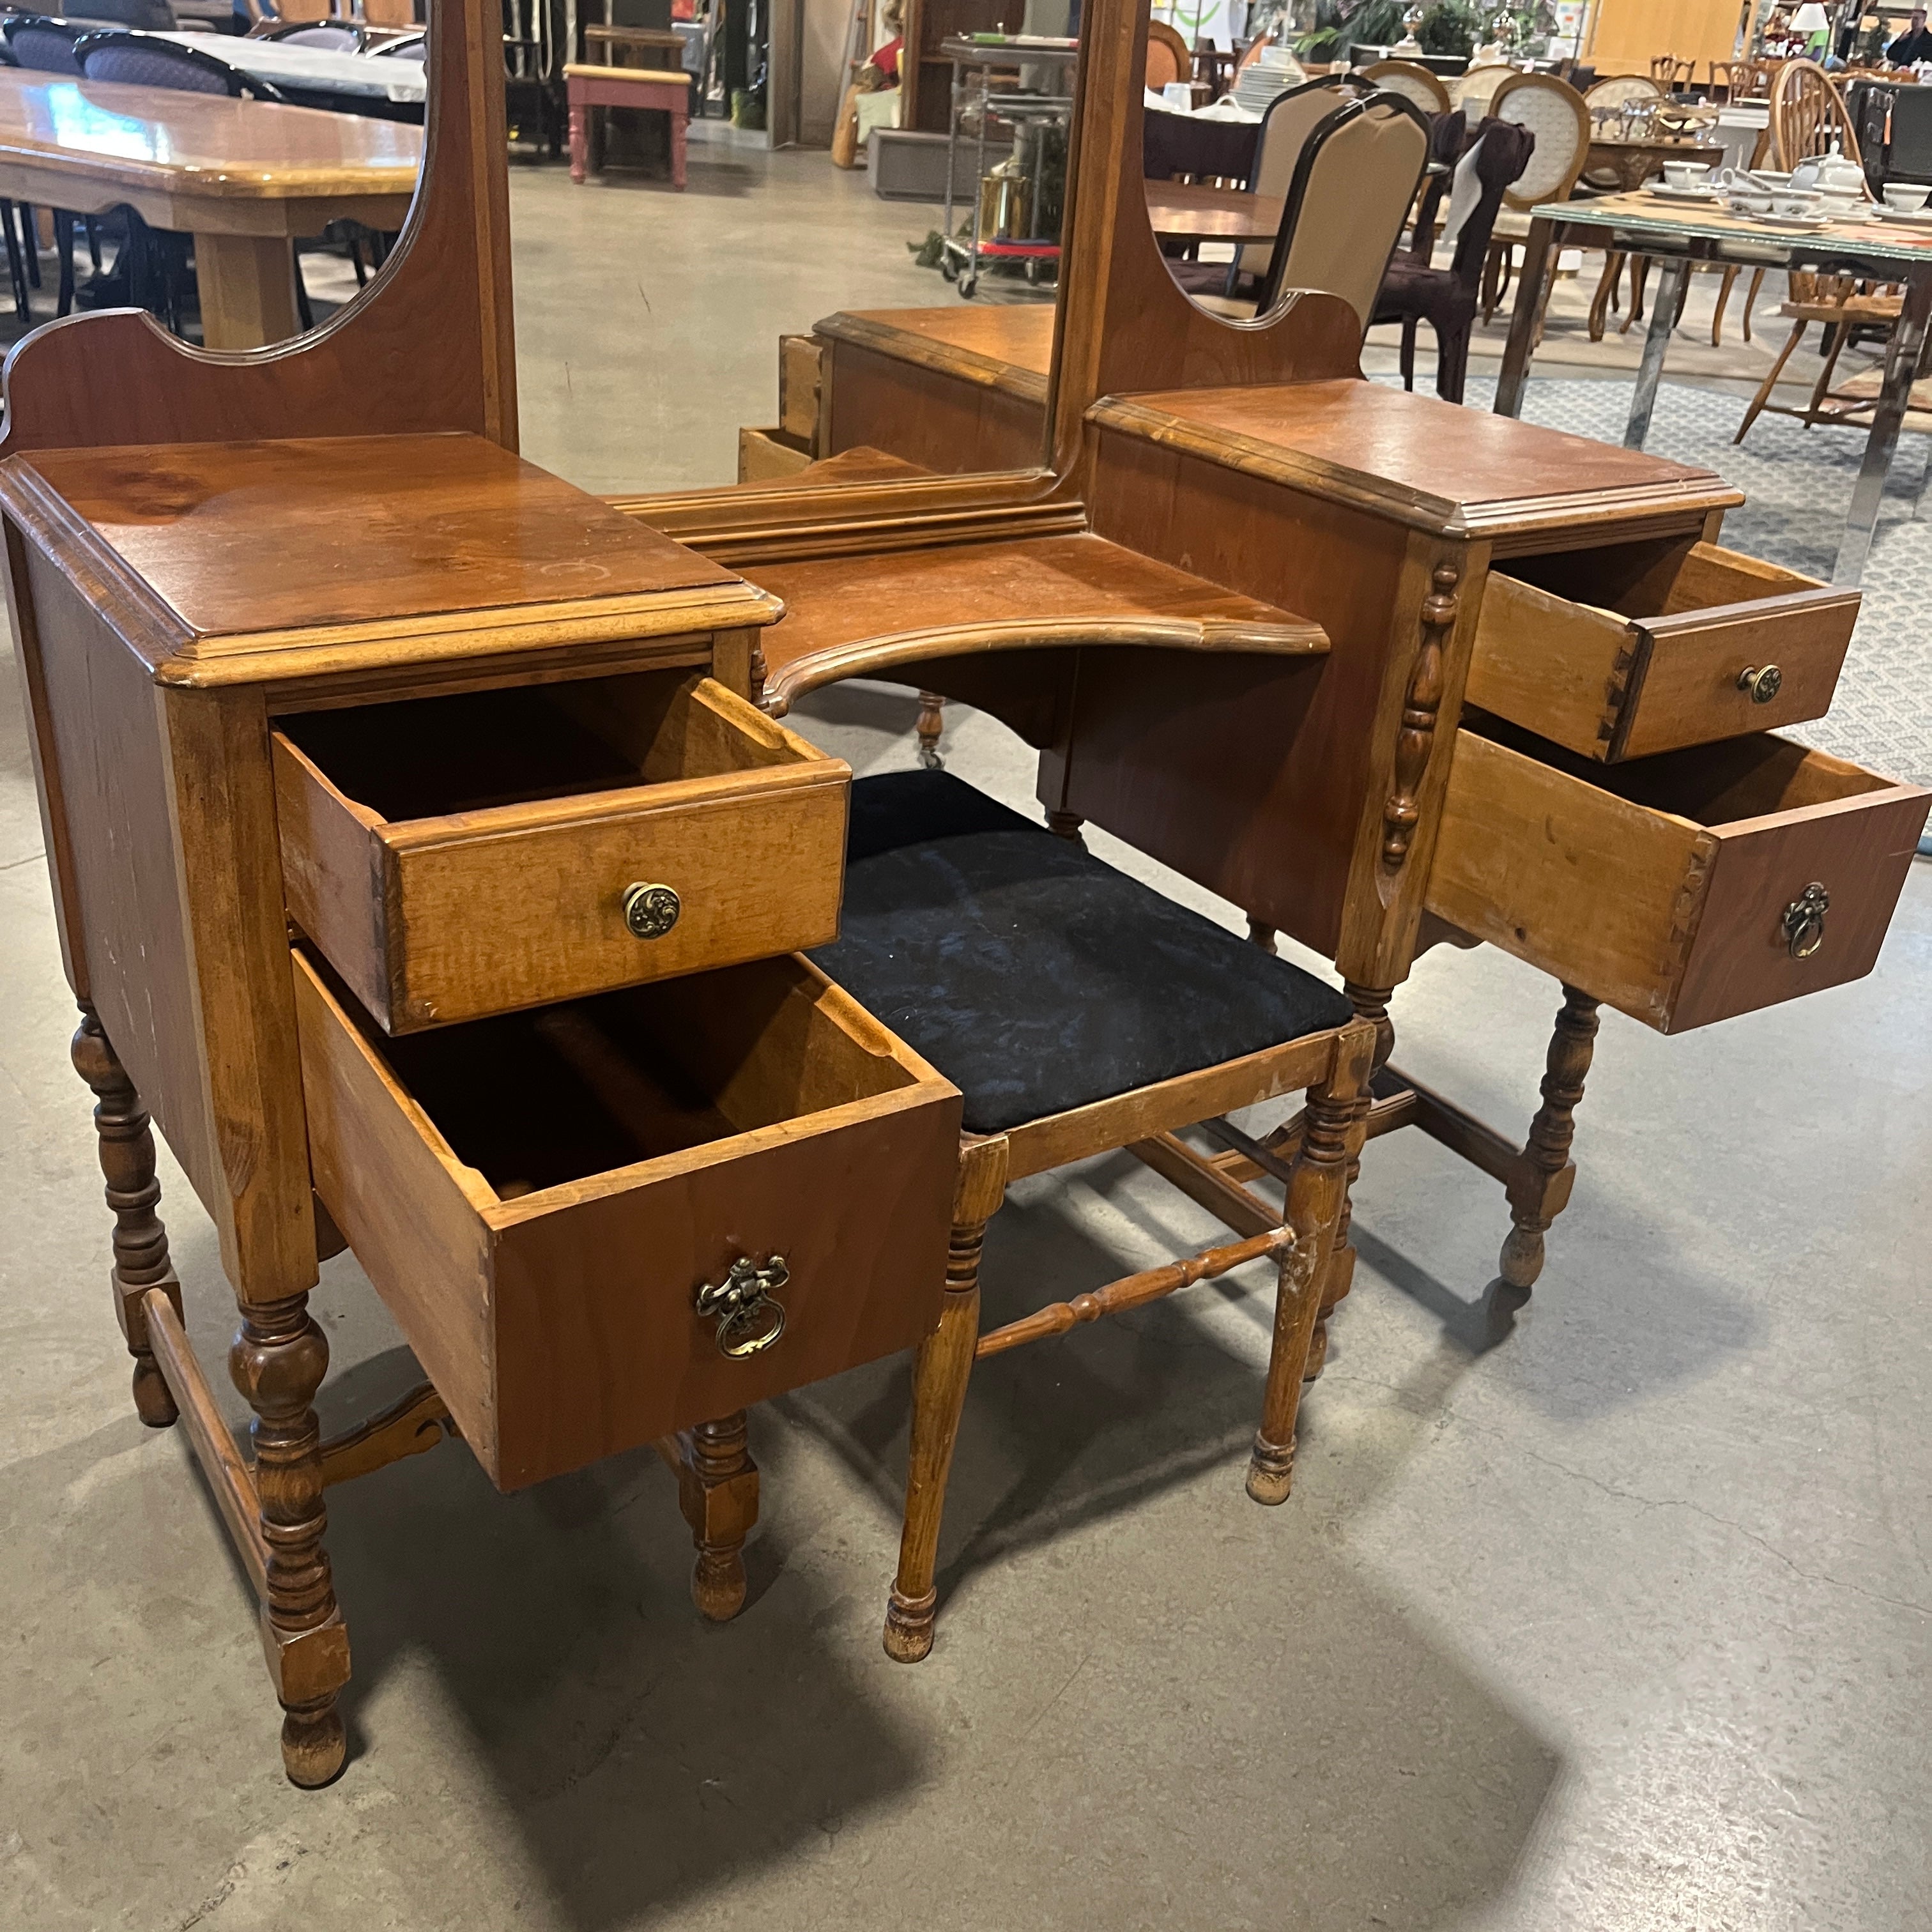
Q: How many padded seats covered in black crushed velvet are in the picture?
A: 1